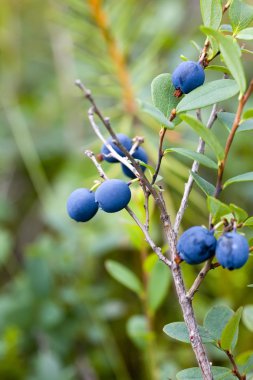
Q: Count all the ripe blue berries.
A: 7